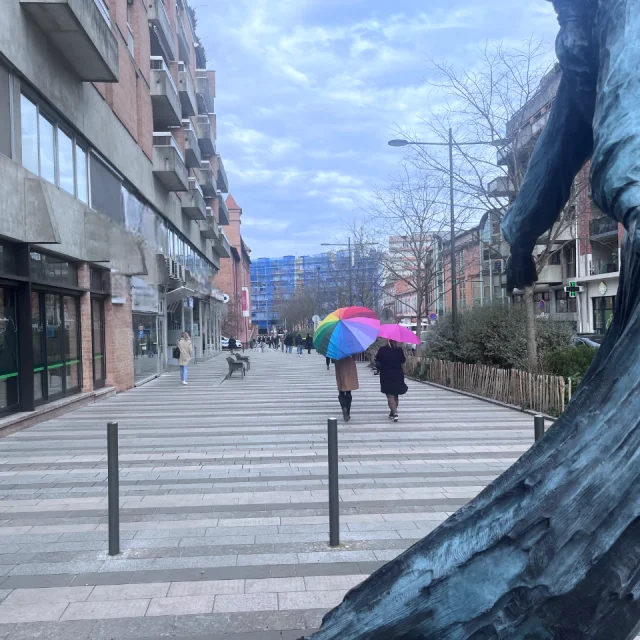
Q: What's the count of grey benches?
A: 2